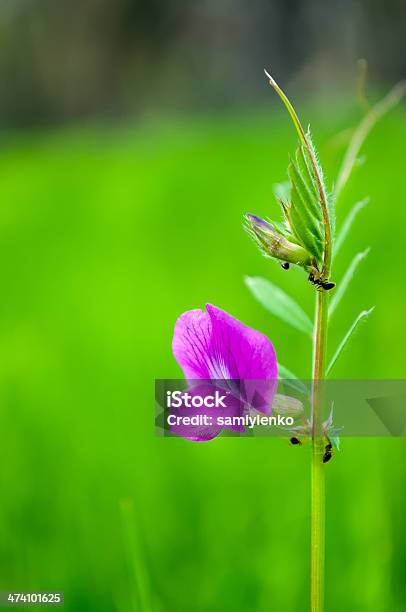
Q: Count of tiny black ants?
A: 4